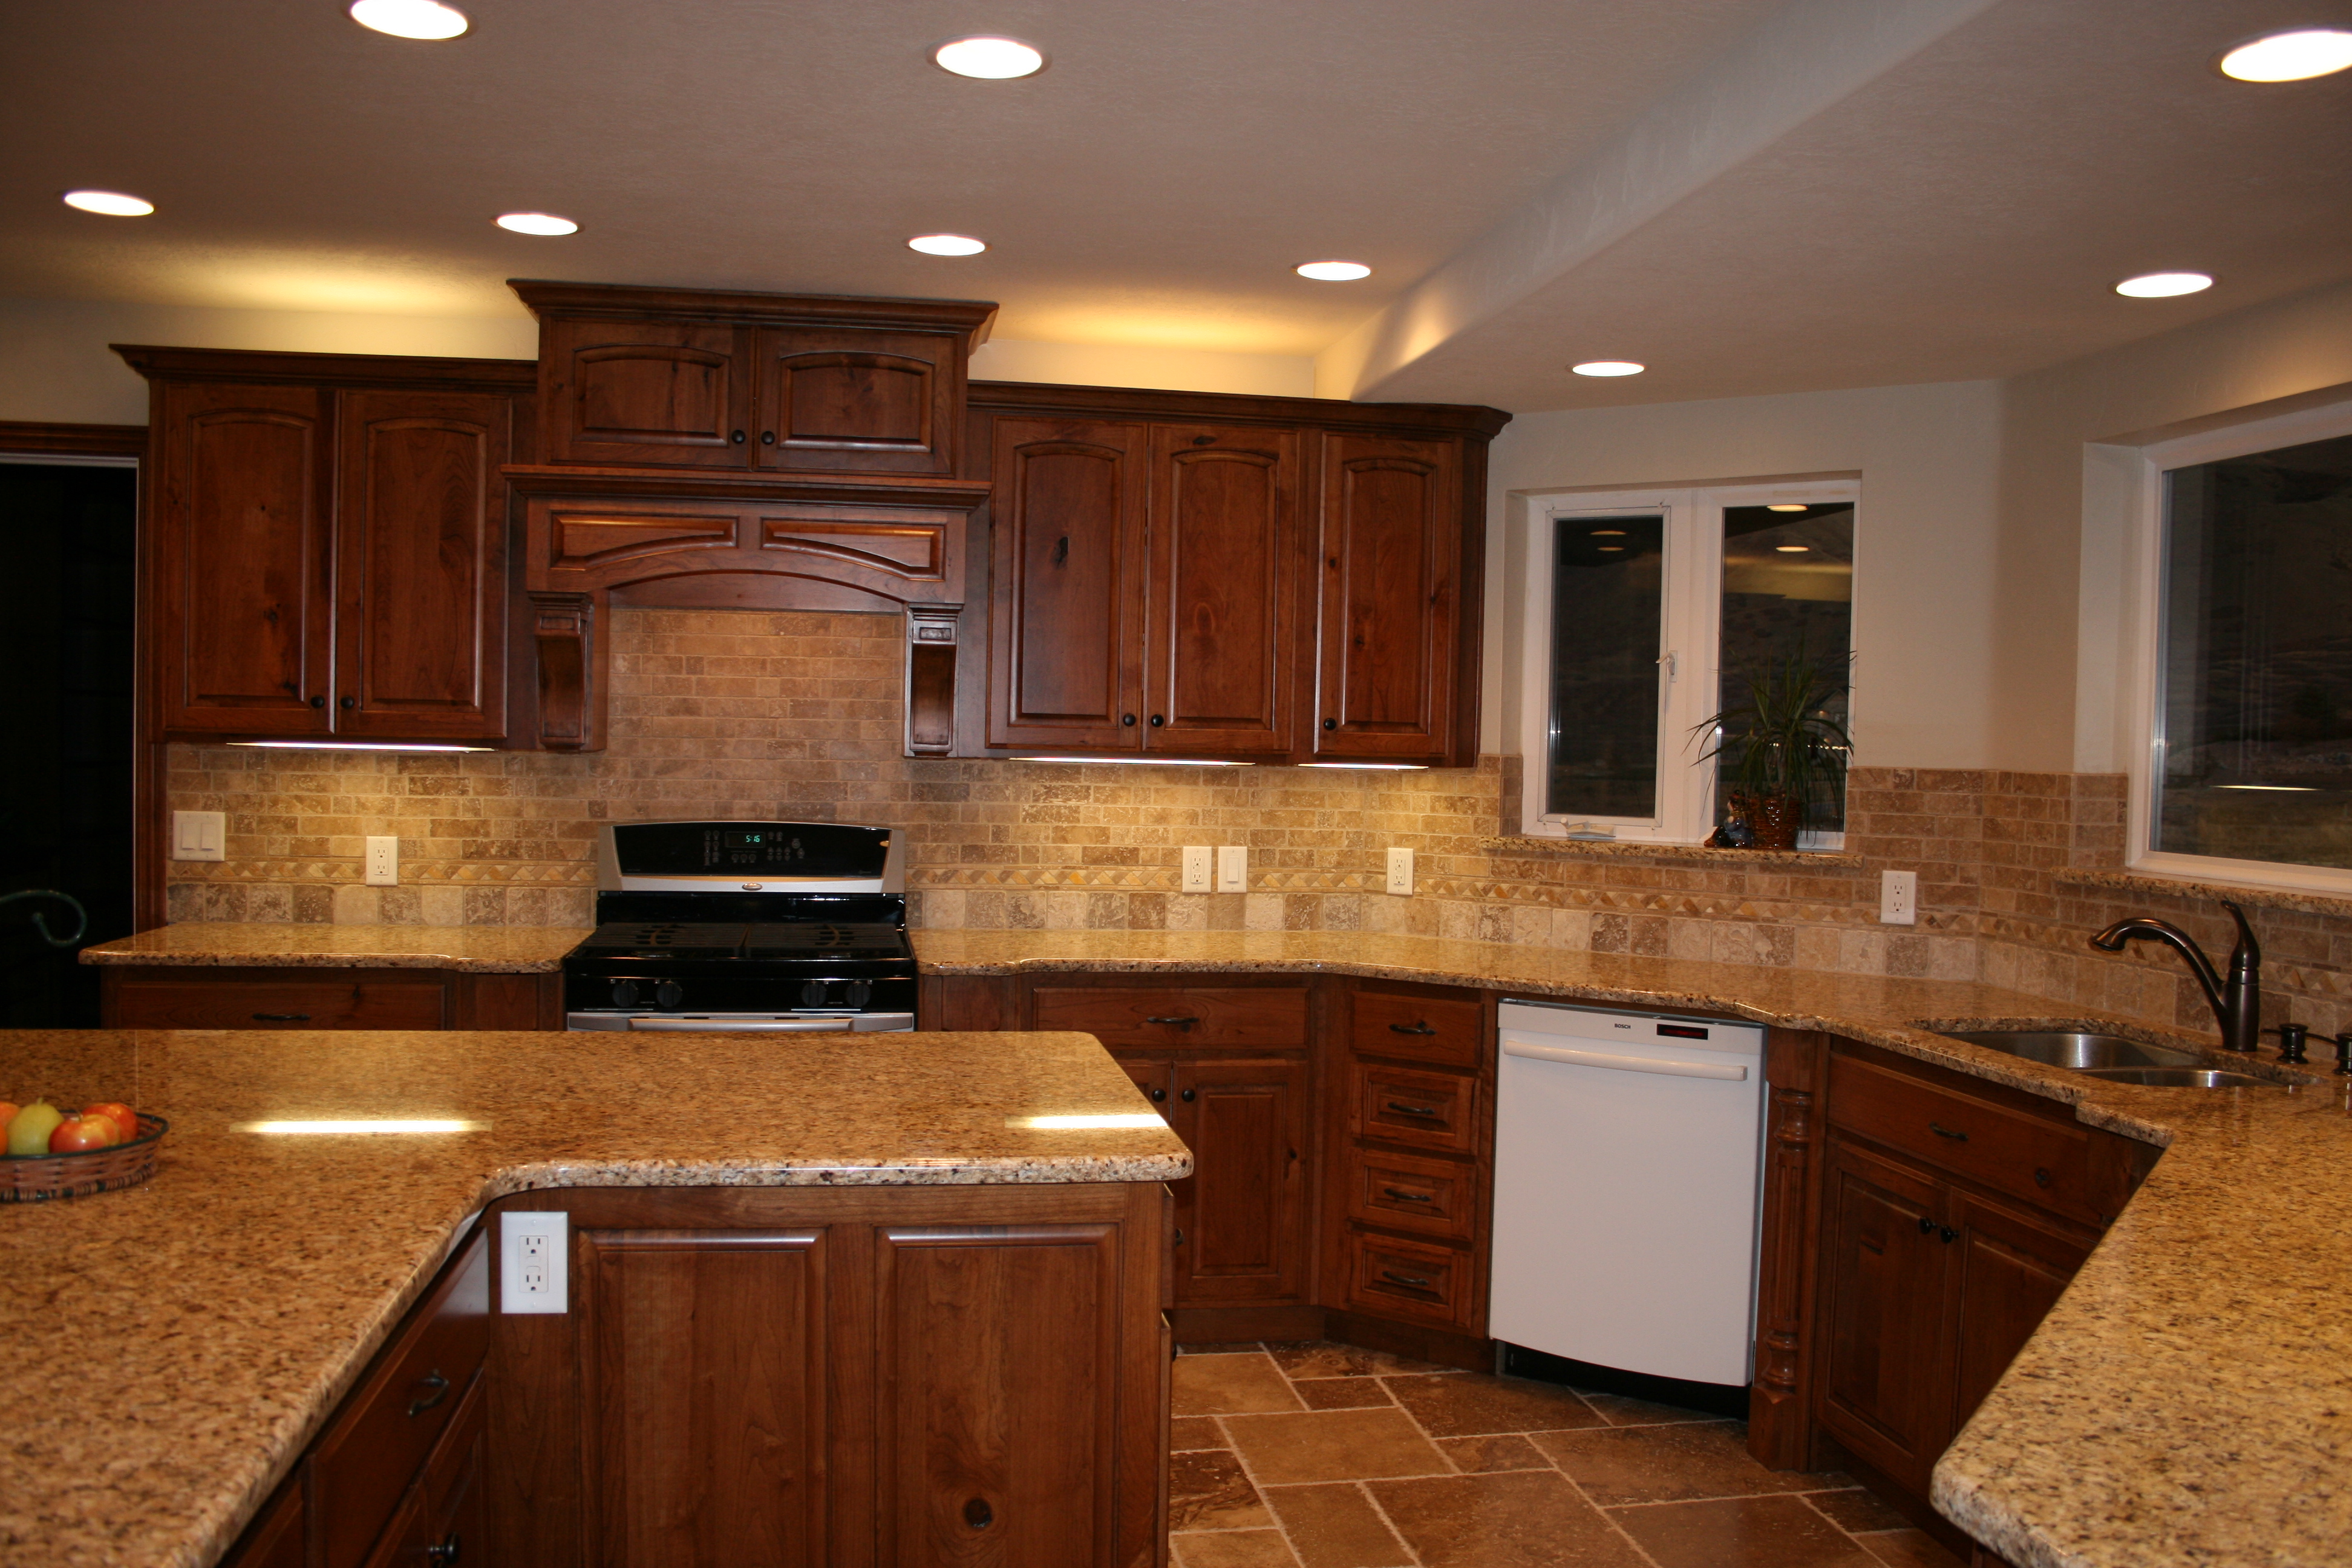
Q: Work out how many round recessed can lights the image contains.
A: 9